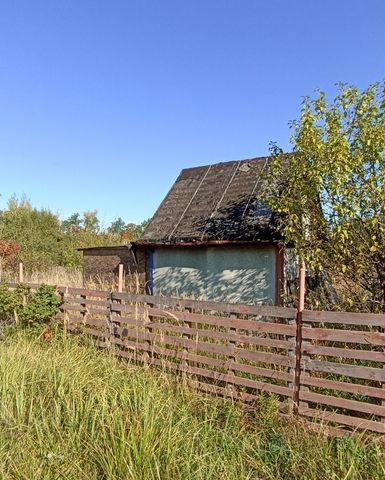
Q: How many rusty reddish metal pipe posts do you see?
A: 3